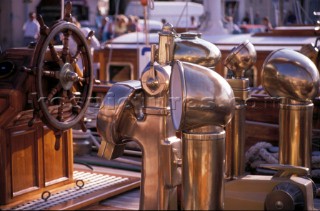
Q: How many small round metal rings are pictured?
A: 2